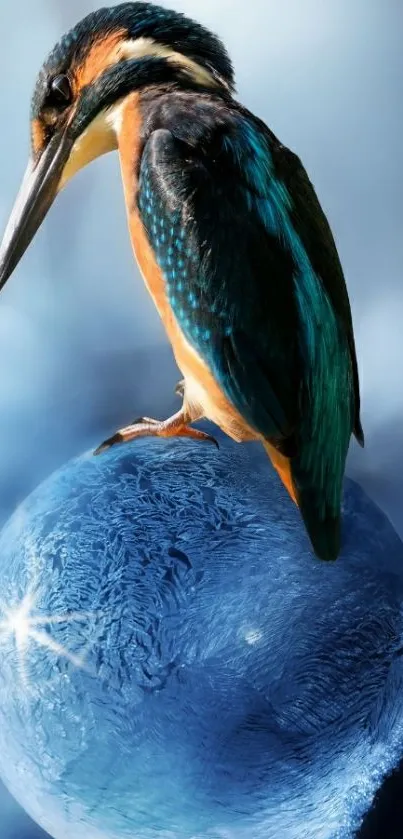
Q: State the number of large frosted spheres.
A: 1